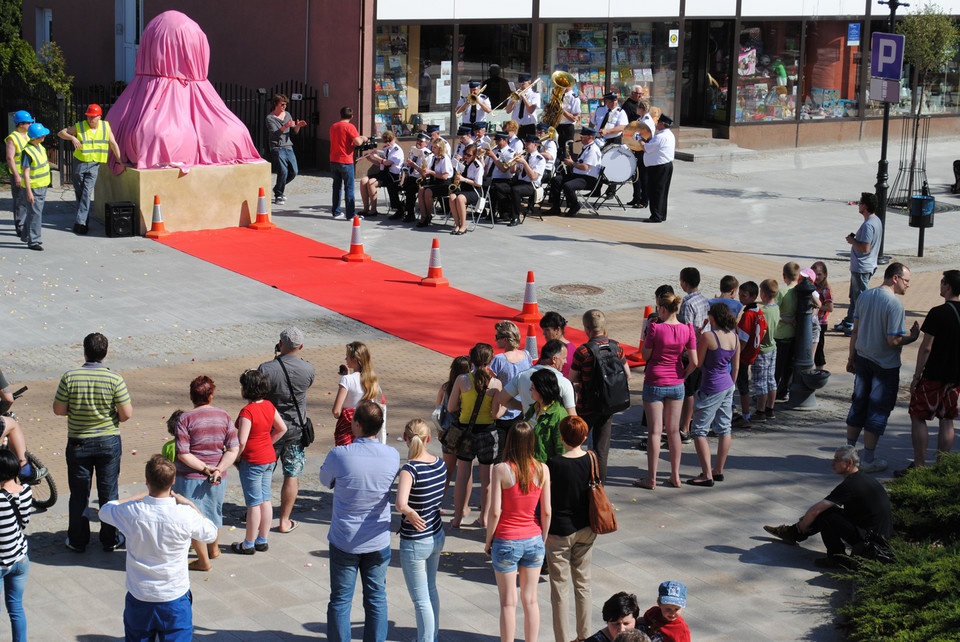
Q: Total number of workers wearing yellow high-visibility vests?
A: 3